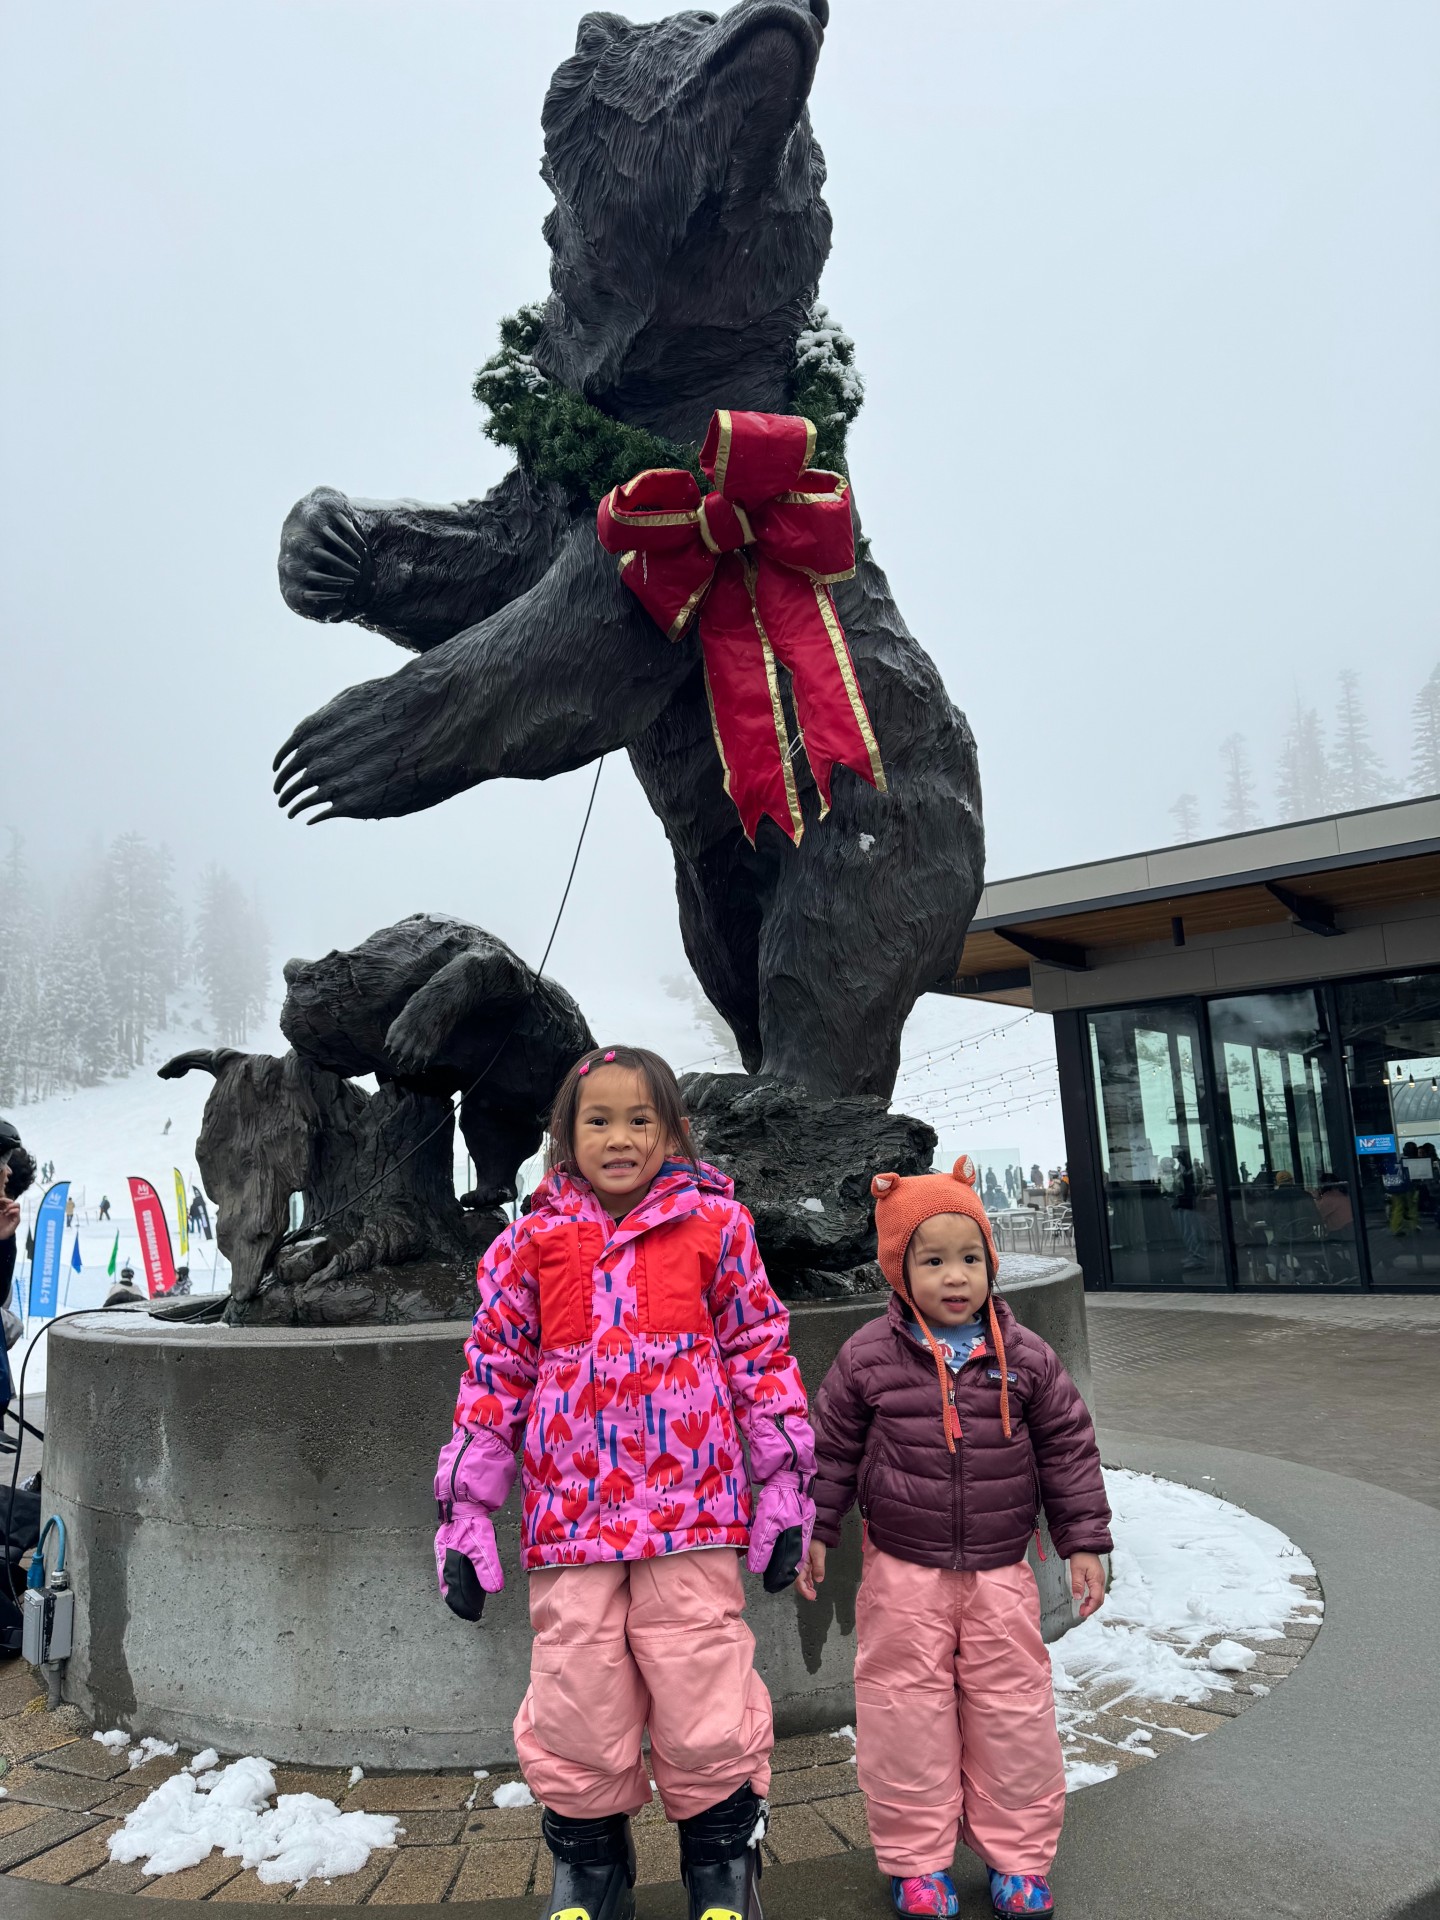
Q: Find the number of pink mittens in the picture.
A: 2